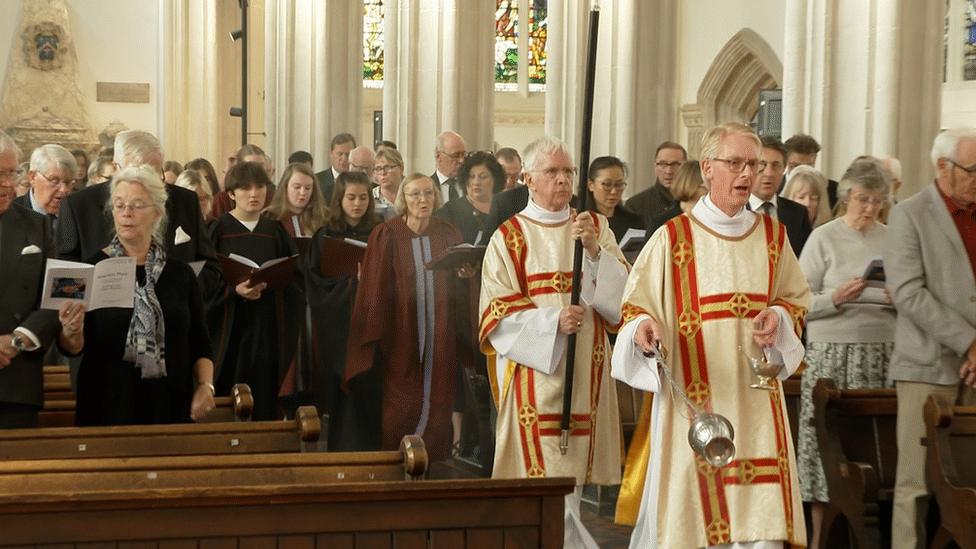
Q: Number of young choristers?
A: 3